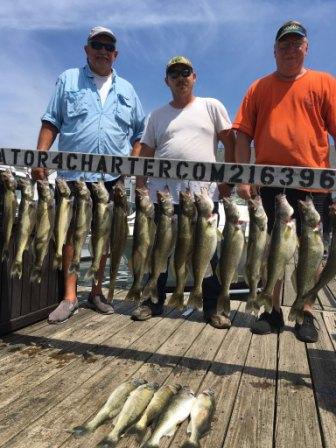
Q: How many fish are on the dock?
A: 5